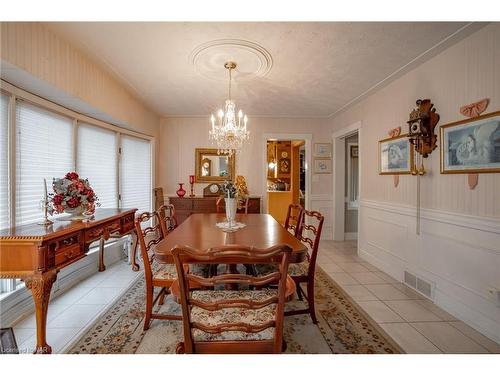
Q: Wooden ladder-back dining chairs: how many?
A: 6